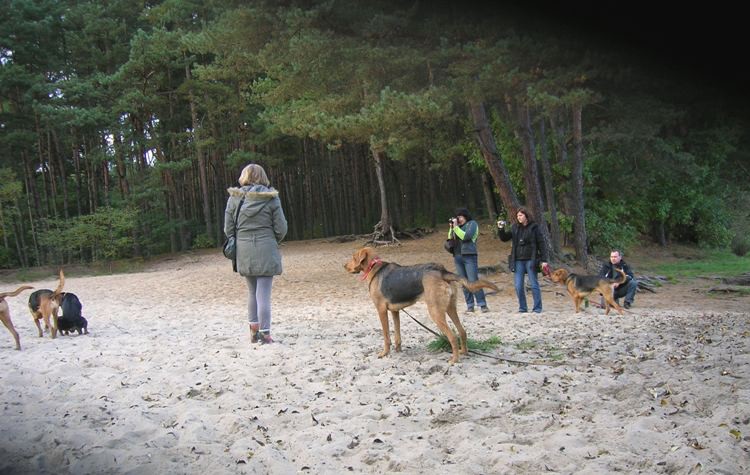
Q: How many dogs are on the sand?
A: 5